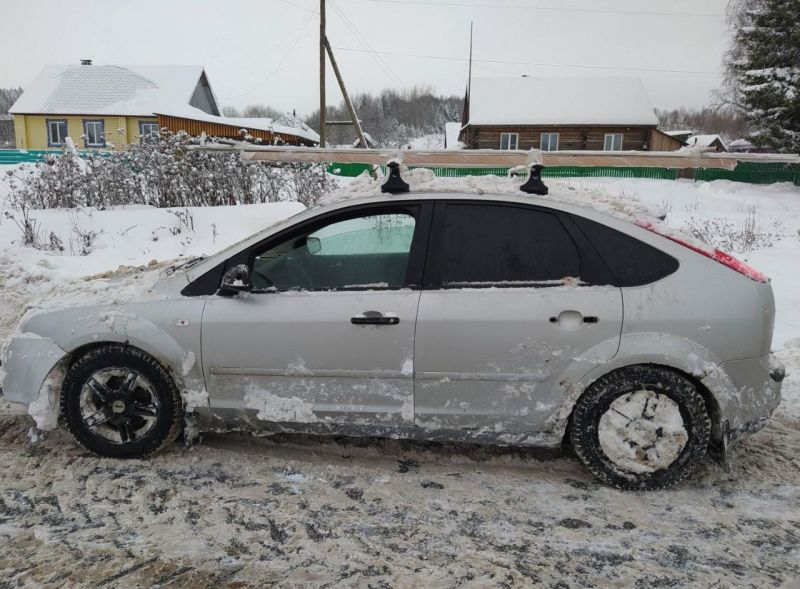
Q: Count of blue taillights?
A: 0